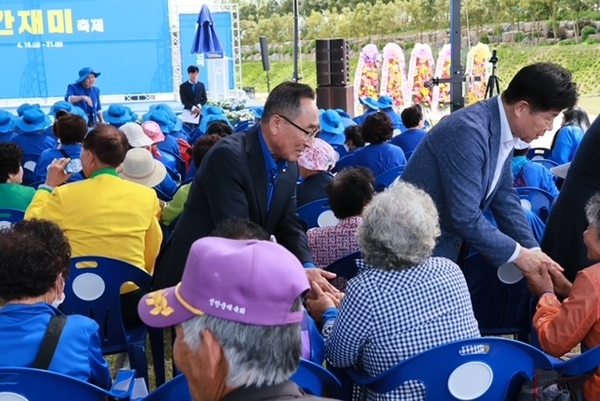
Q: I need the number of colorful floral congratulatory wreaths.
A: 5